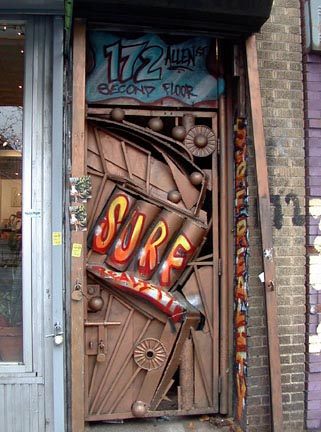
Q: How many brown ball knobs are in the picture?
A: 8